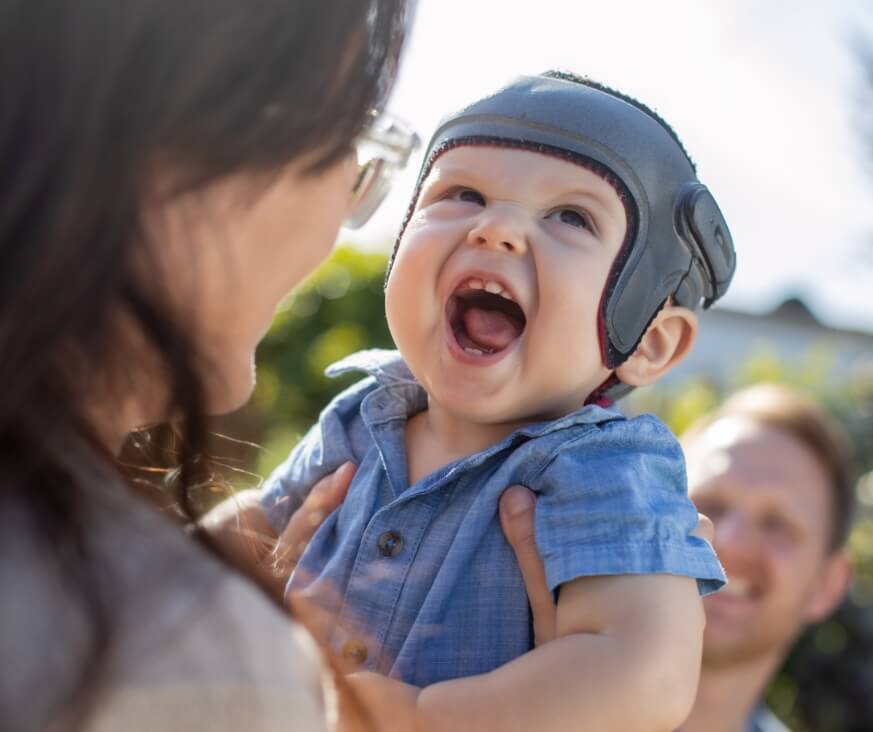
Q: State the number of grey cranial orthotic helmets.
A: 1